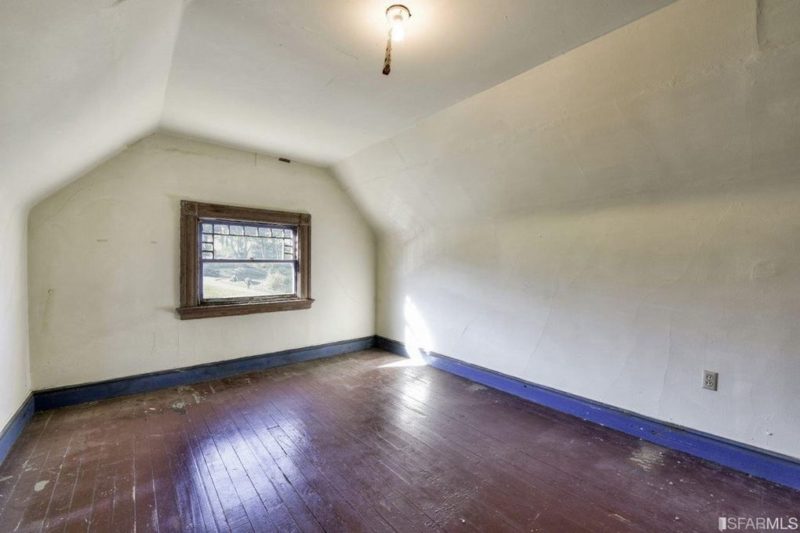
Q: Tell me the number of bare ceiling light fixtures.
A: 1